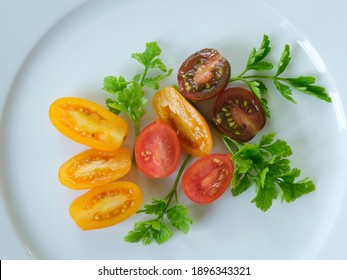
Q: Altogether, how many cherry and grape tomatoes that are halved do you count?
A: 8